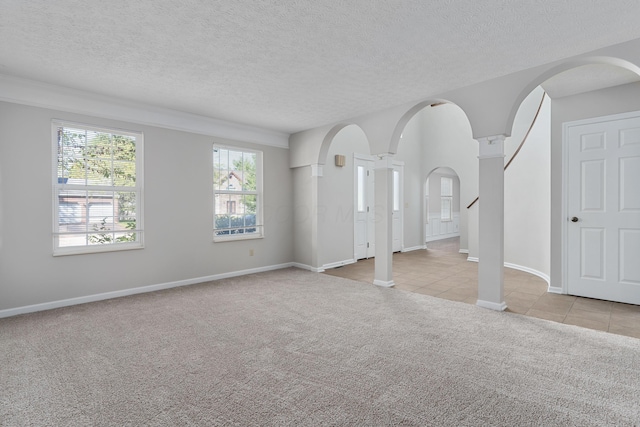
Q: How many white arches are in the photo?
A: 4